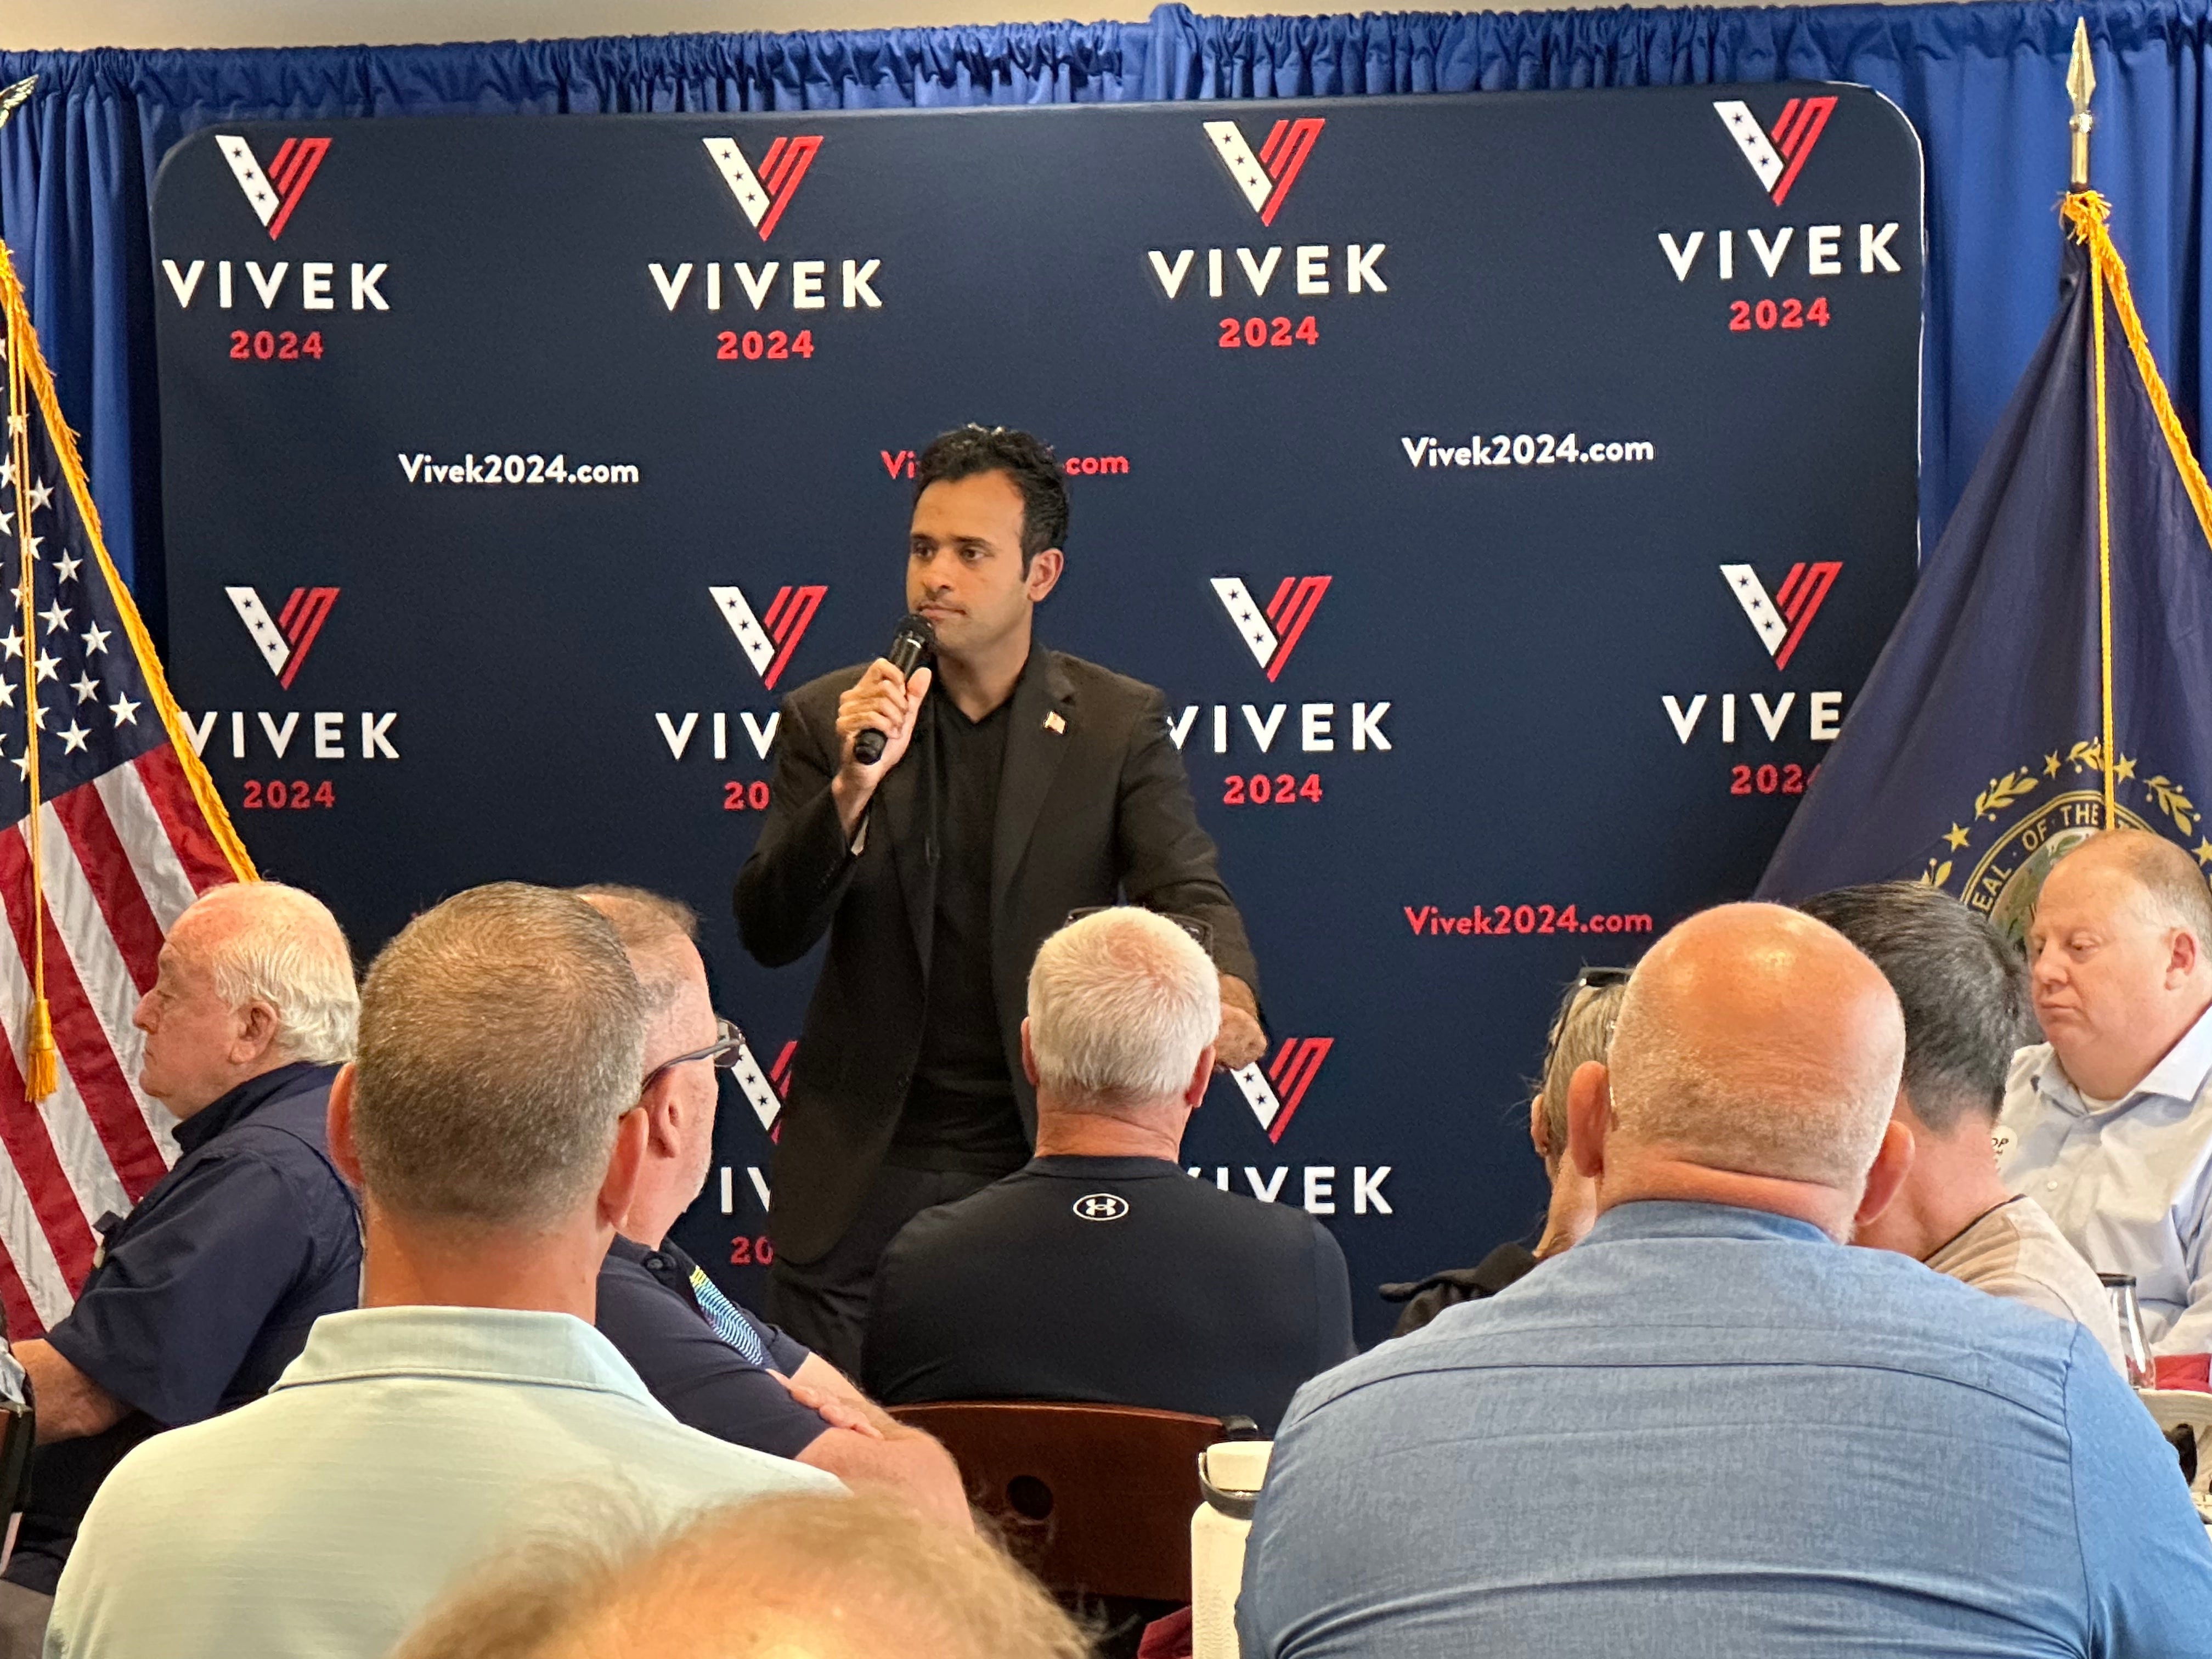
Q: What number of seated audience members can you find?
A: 9